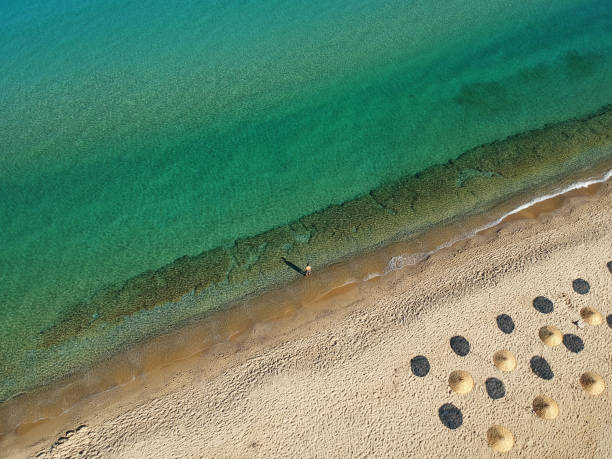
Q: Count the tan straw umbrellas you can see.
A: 7